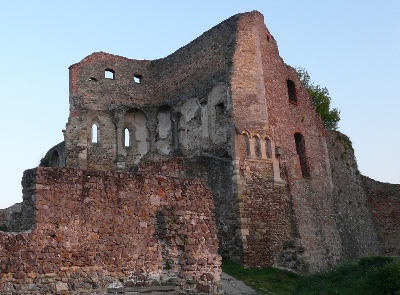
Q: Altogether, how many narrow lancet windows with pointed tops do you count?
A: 2